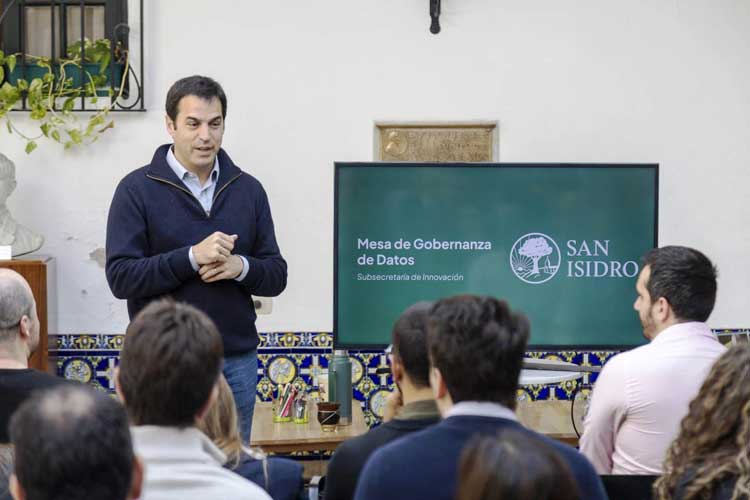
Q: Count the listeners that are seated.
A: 9